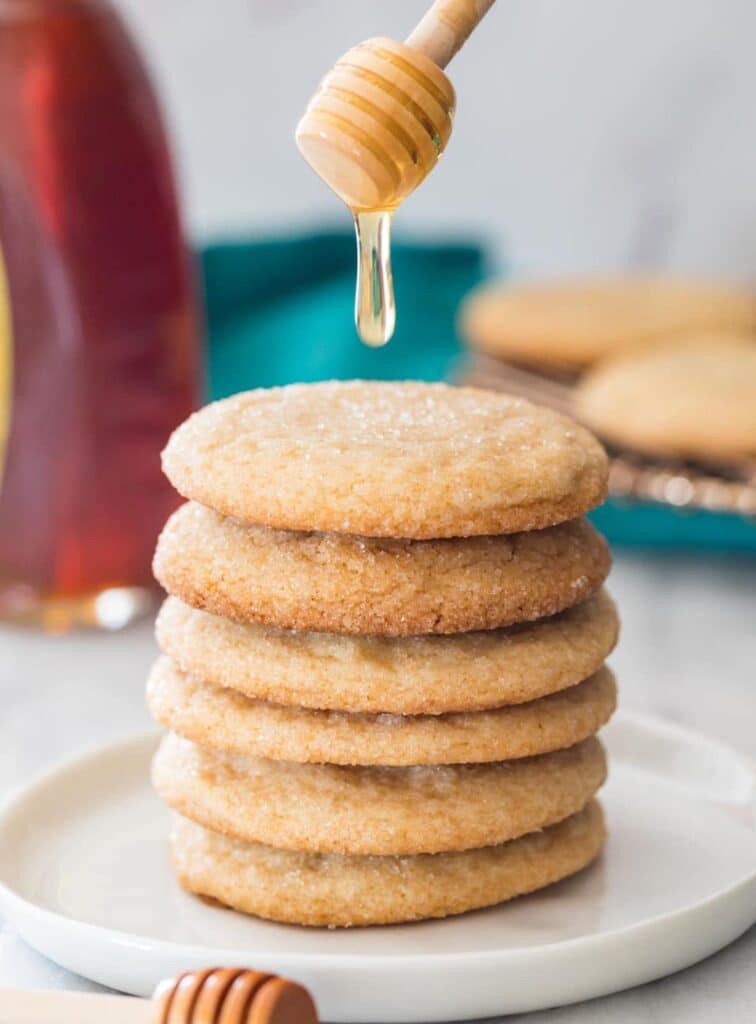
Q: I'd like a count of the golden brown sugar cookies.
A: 8